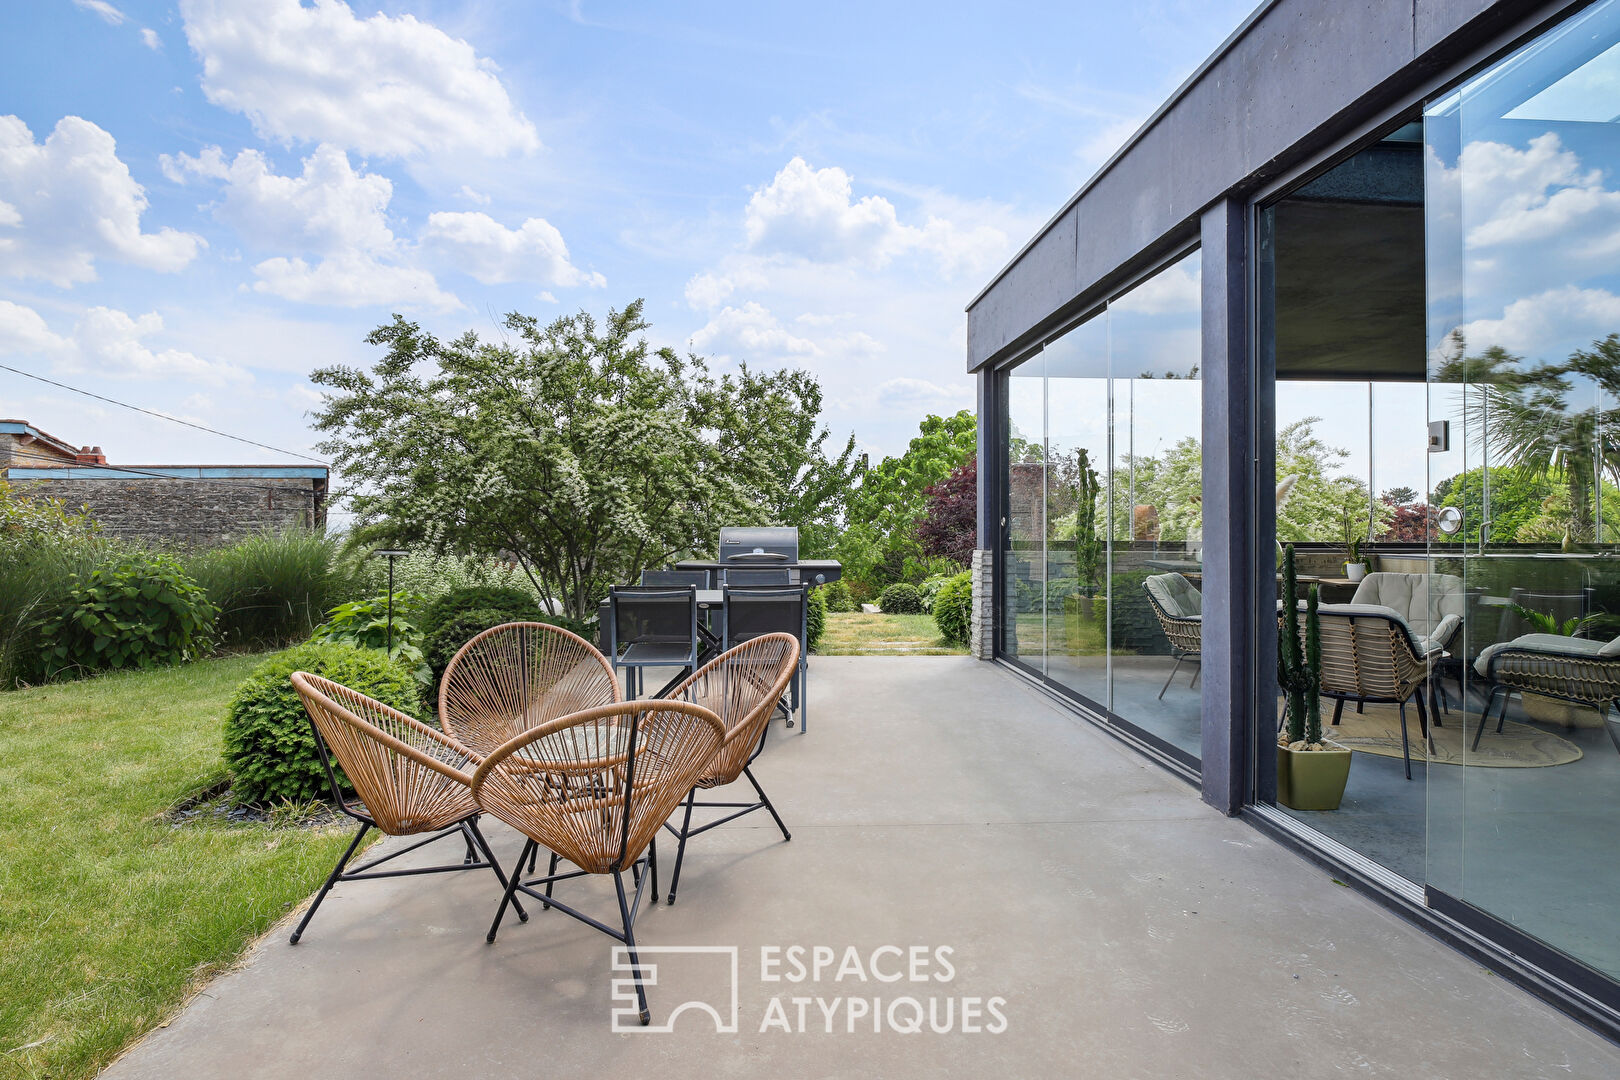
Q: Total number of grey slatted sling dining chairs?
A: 4